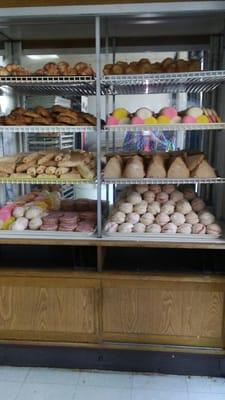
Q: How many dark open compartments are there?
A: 2